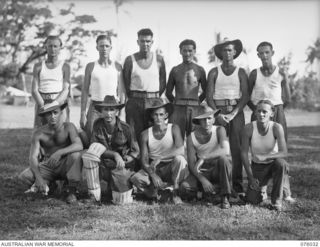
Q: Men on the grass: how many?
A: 11